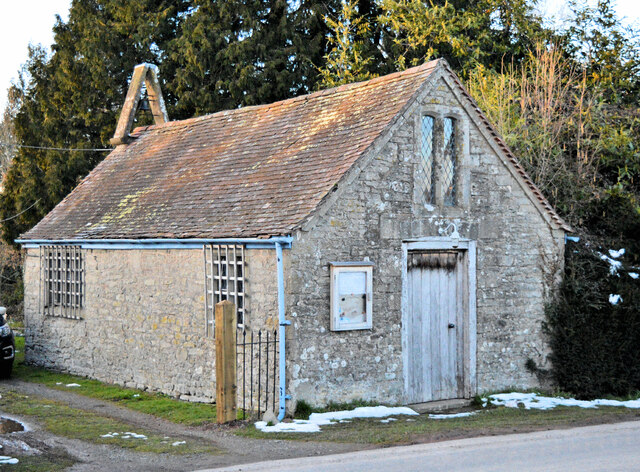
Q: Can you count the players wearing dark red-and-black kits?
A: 0